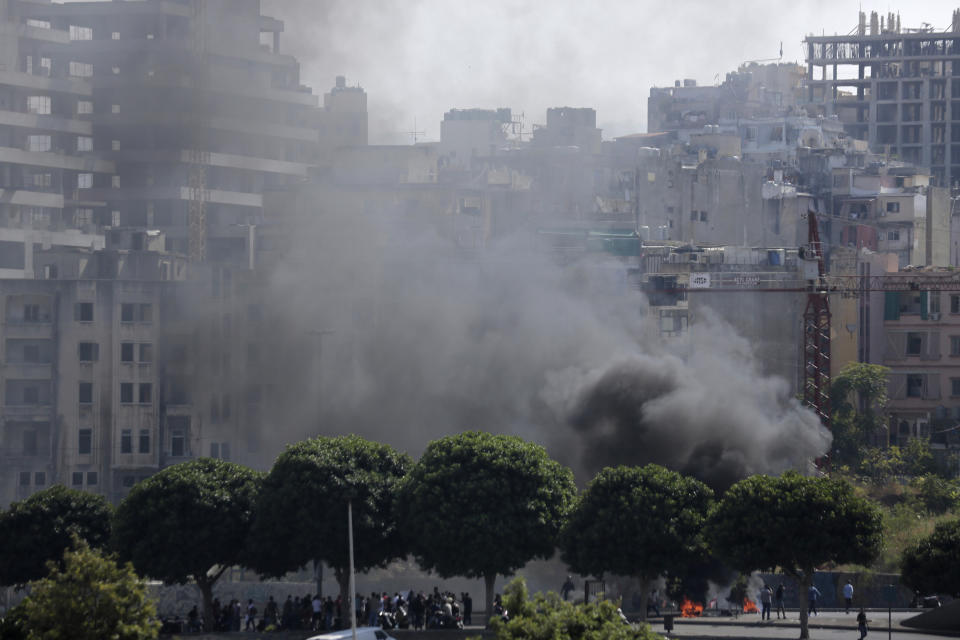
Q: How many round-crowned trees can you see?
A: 7